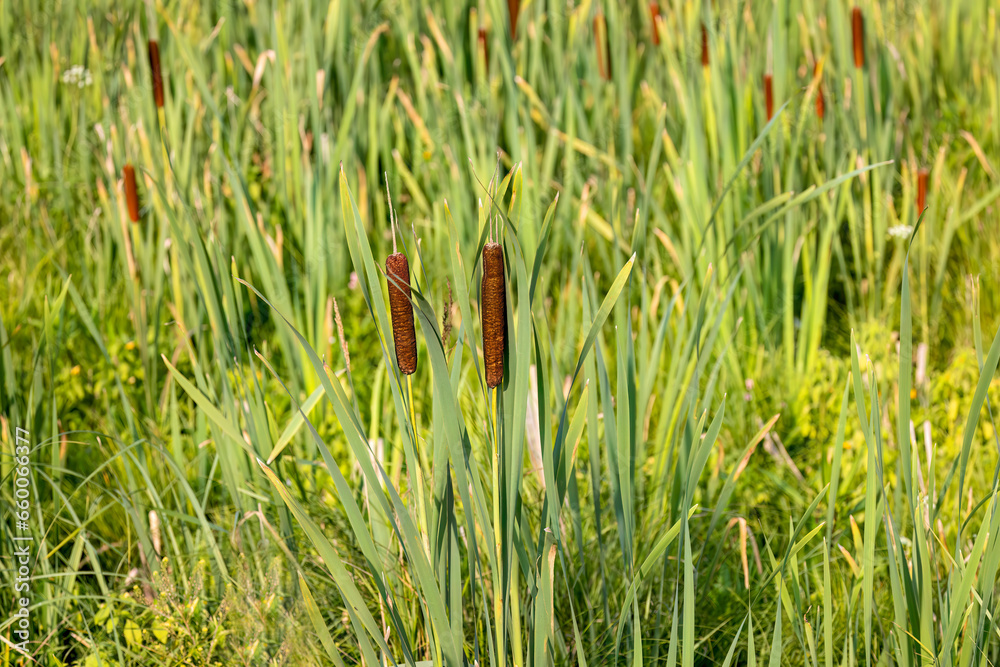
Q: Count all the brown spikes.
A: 13